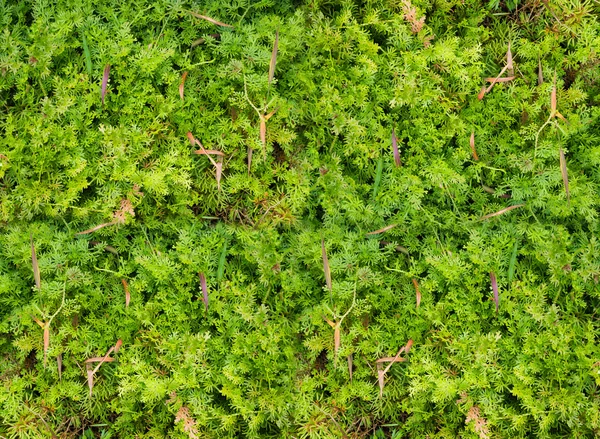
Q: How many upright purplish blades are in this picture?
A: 4